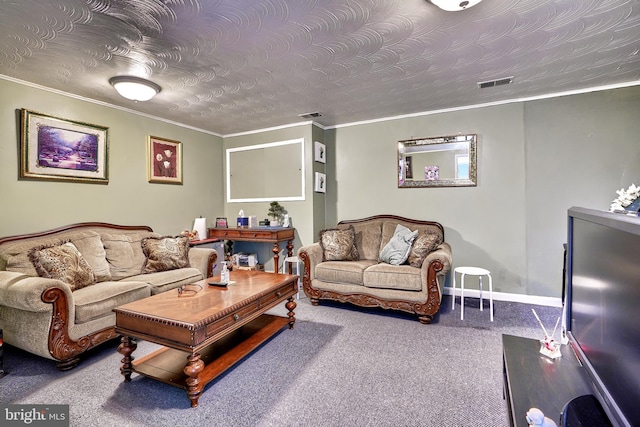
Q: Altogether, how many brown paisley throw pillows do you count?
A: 4